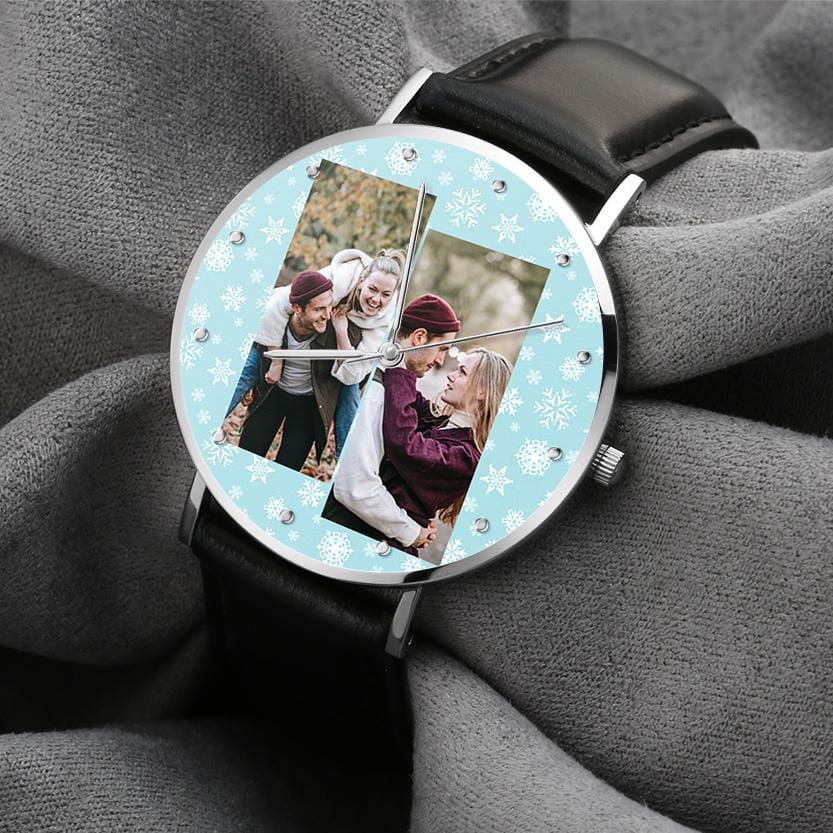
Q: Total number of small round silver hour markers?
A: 12